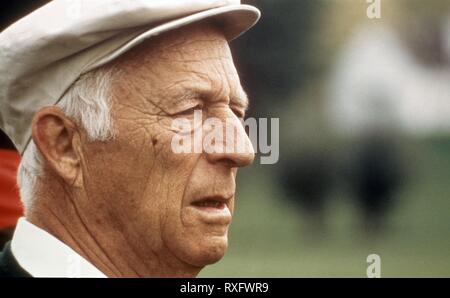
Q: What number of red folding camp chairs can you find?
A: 0